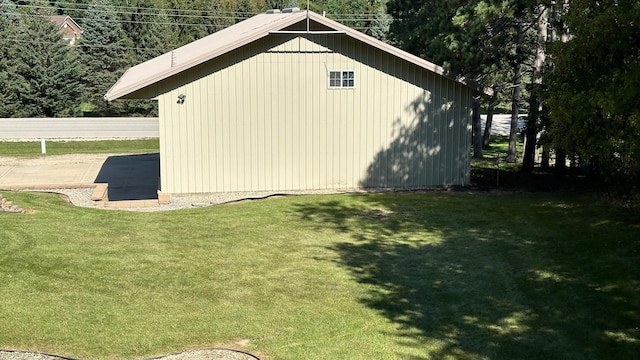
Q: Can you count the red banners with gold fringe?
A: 0